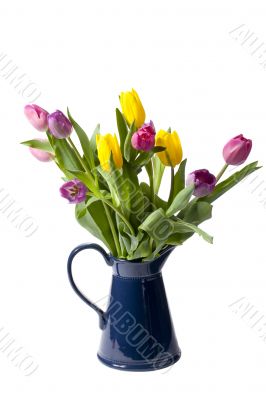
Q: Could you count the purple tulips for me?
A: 3